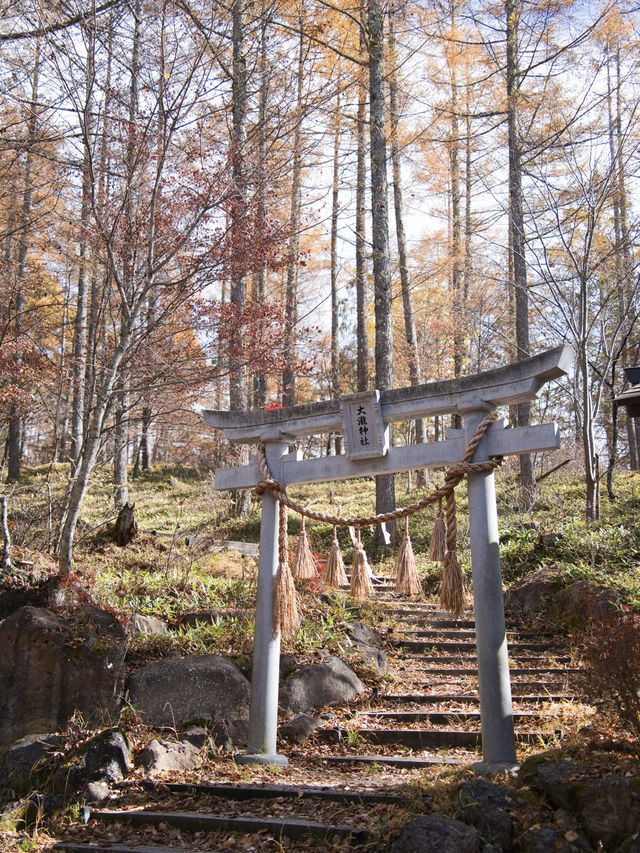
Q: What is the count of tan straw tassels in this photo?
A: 7